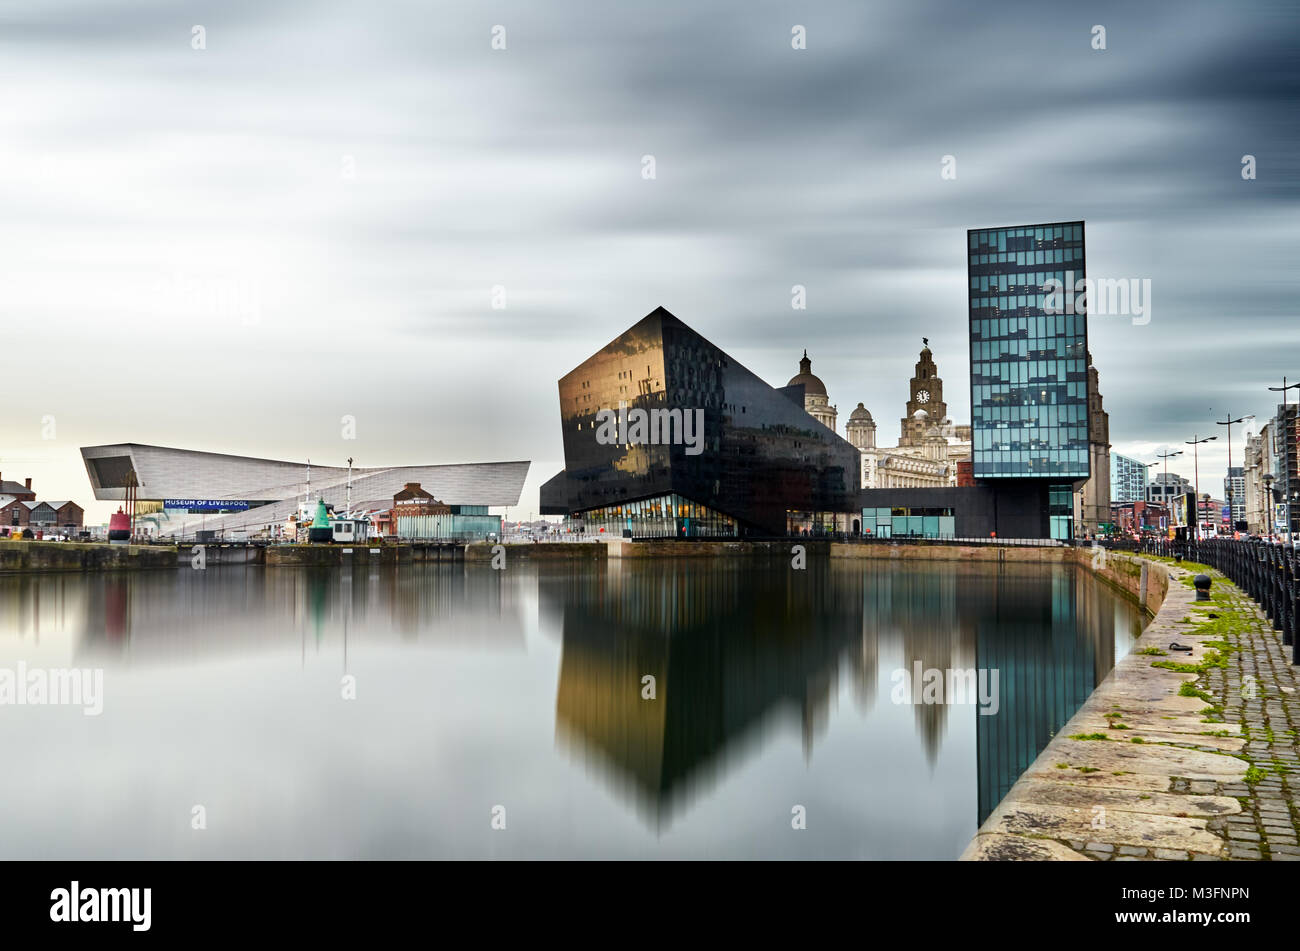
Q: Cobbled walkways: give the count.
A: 1